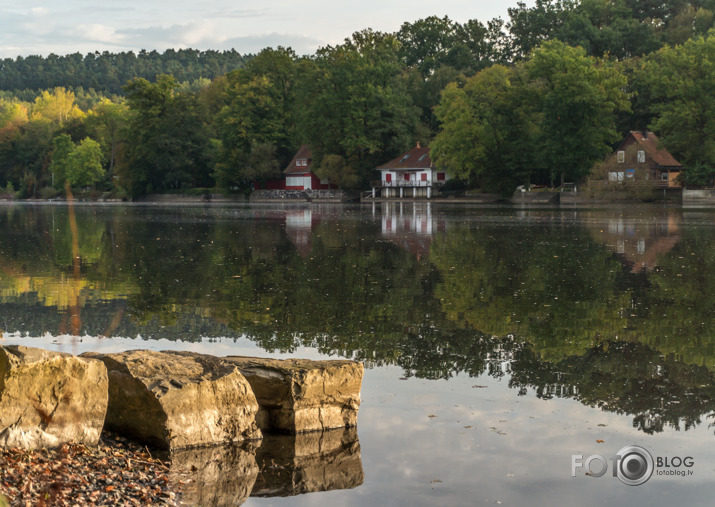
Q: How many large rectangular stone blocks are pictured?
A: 3